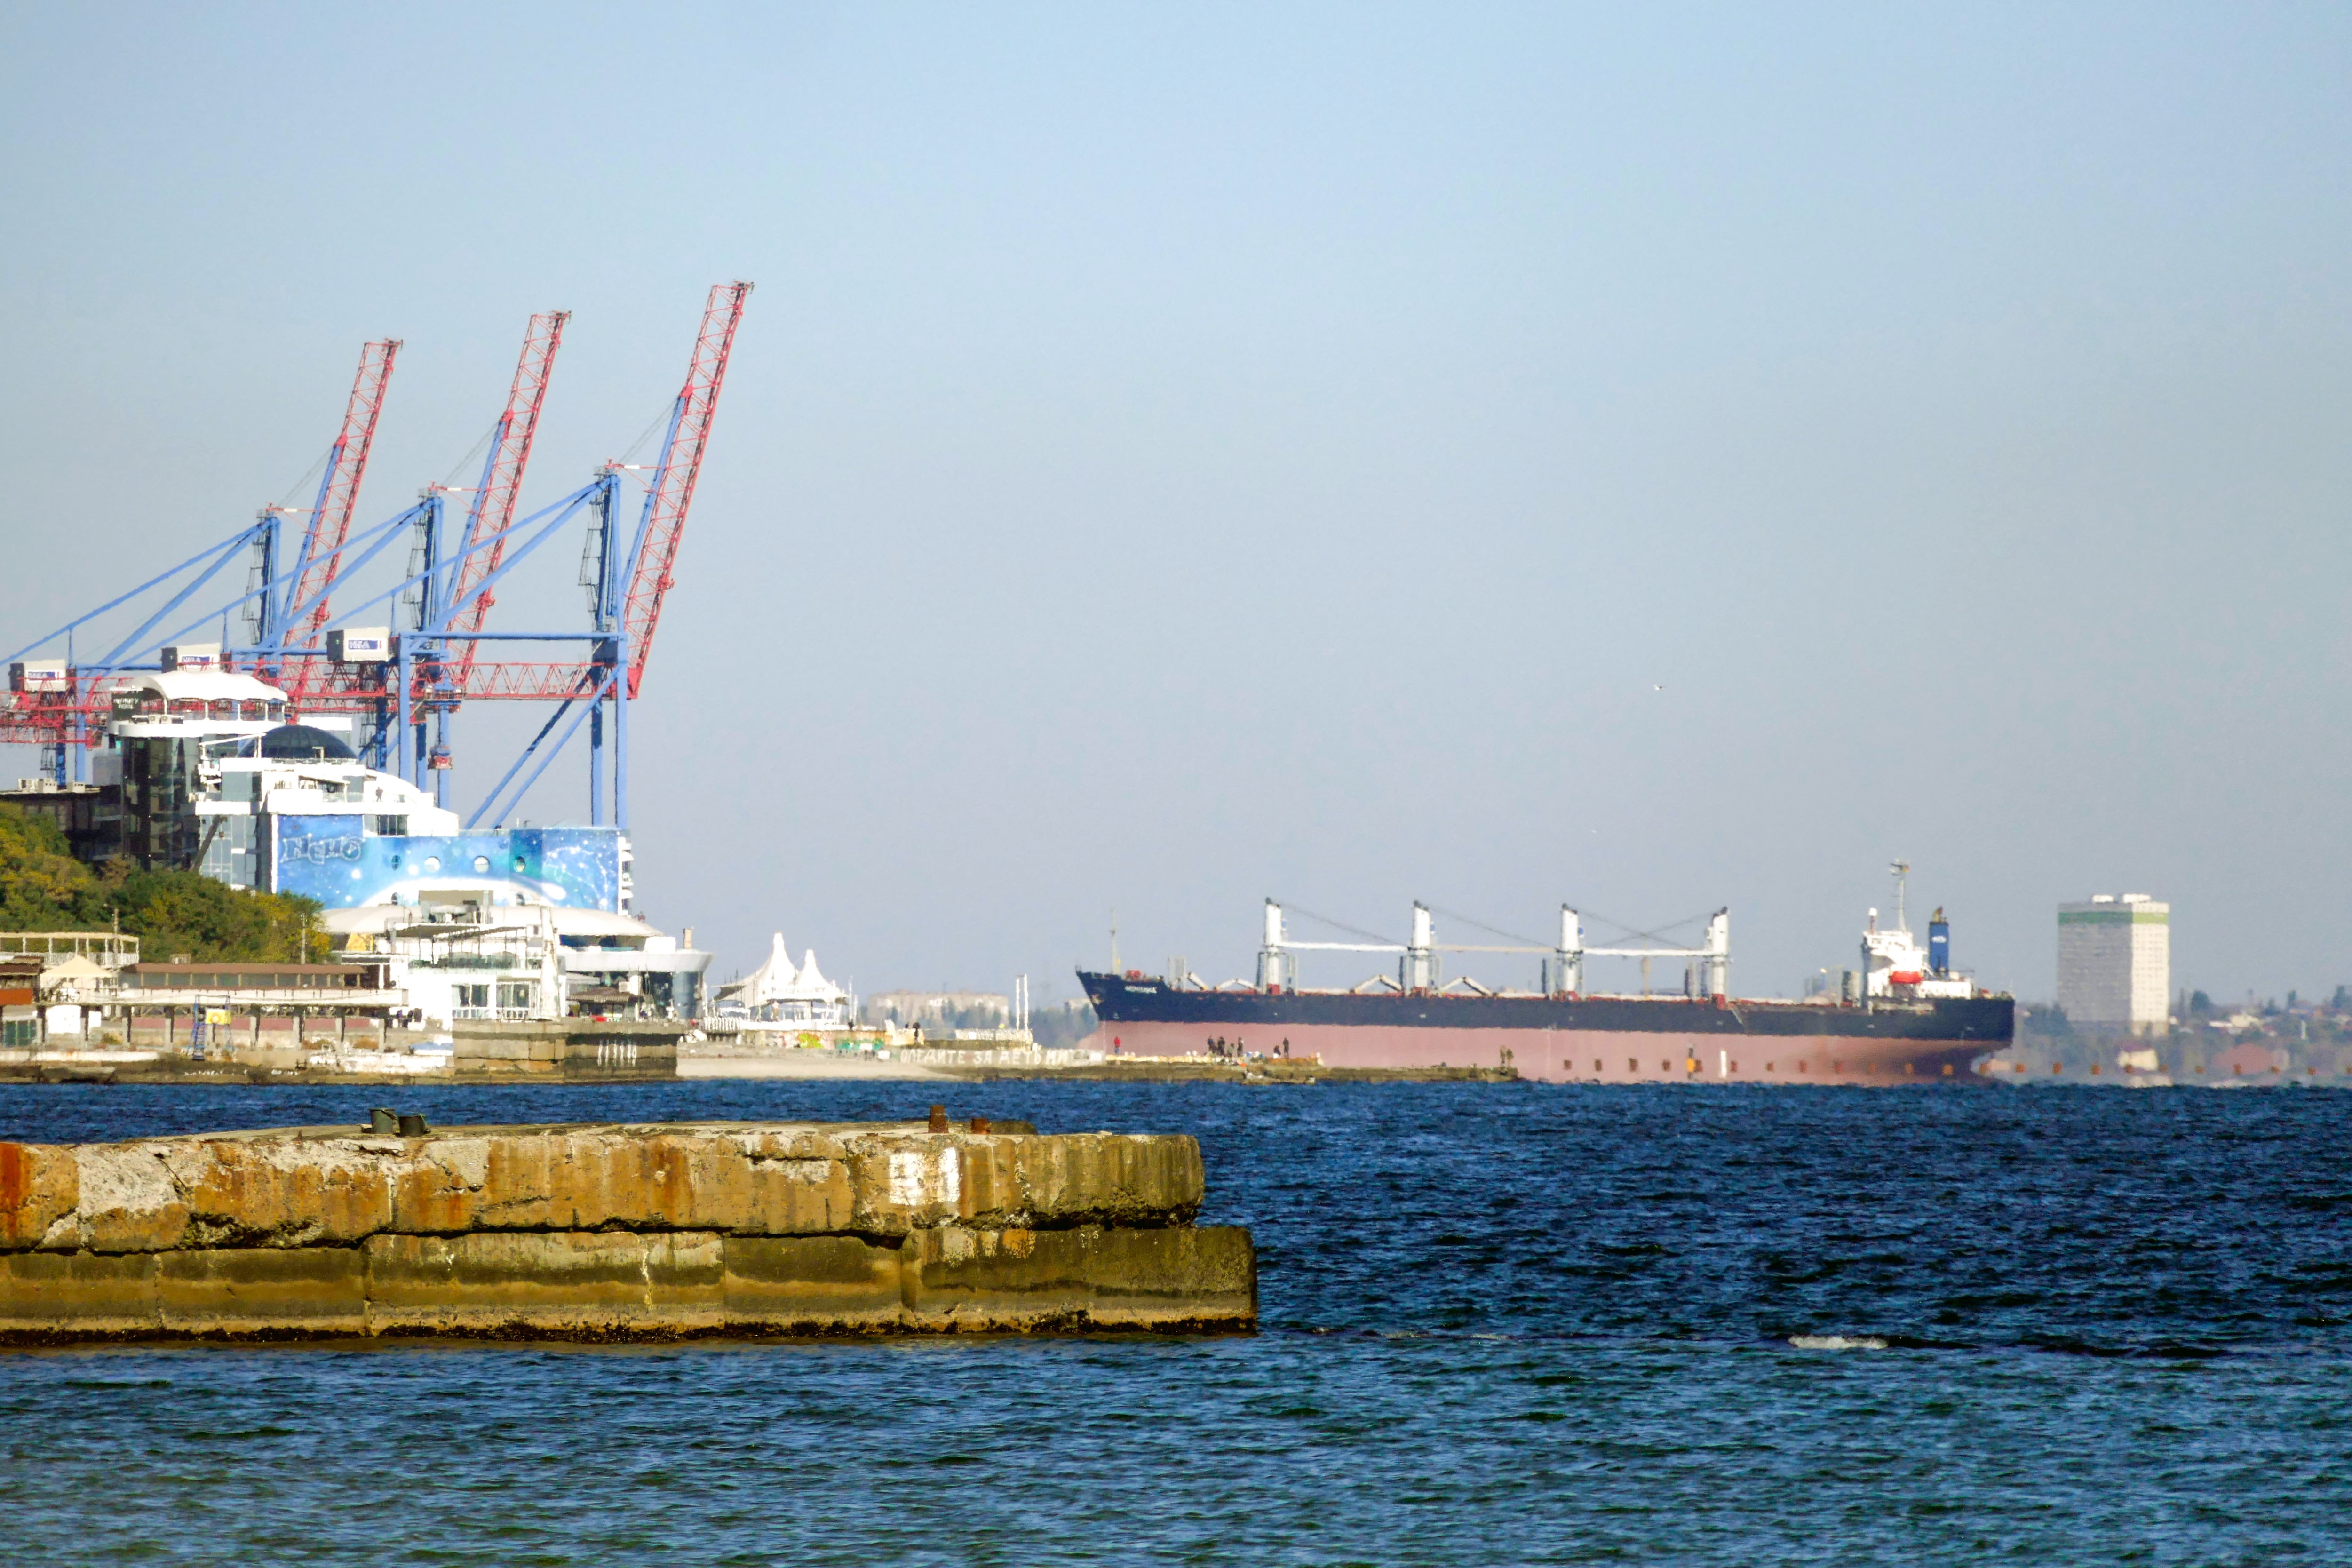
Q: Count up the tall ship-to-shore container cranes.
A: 3